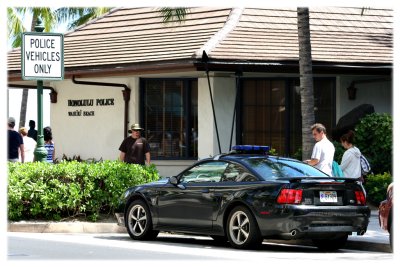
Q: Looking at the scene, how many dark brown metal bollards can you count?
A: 0